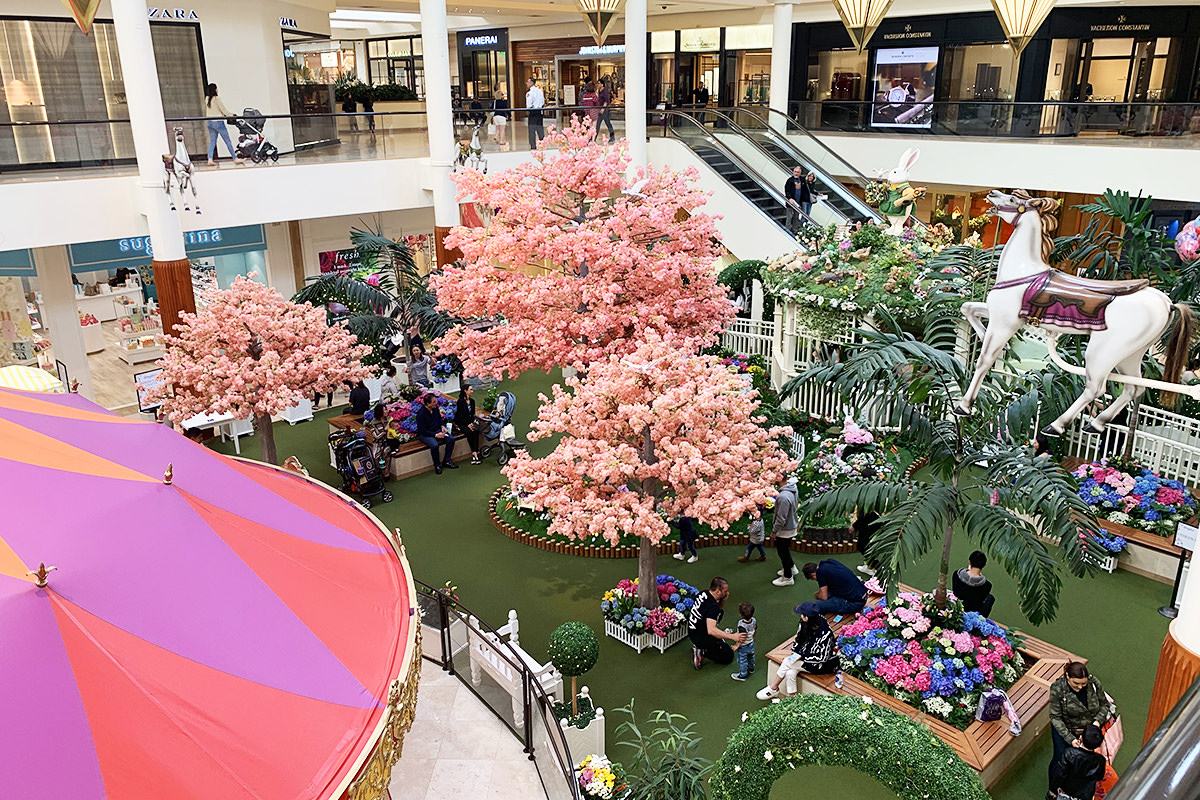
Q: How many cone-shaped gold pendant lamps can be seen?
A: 4